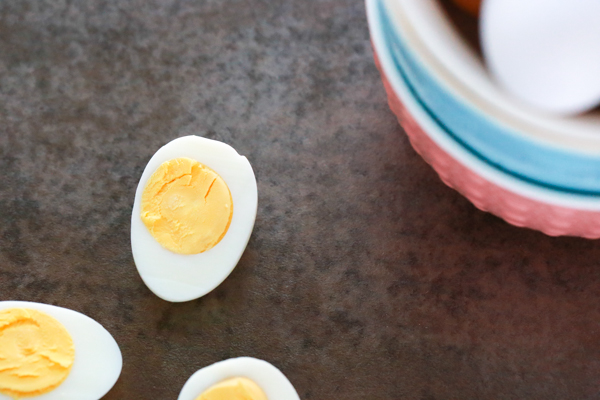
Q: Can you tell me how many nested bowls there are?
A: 3